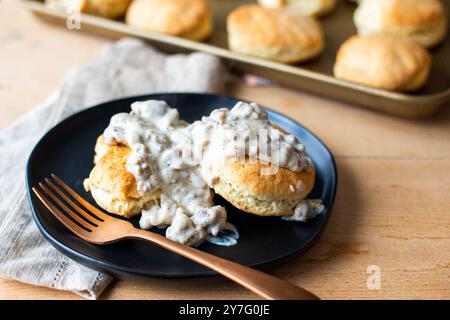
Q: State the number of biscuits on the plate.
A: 2